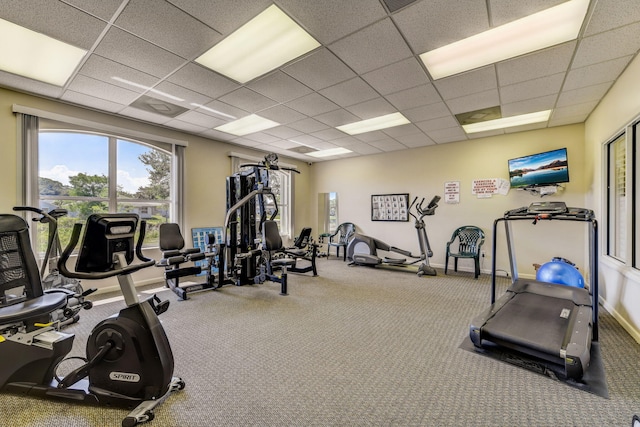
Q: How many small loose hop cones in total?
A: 0